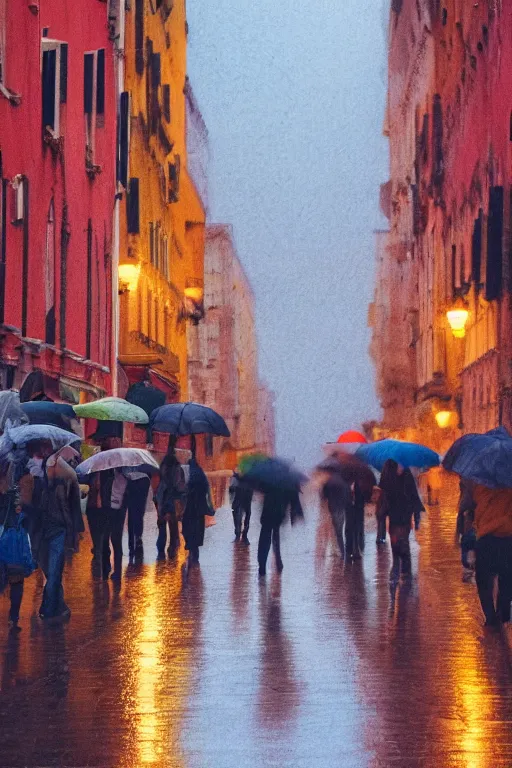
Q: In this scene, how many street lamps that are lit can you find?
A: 4